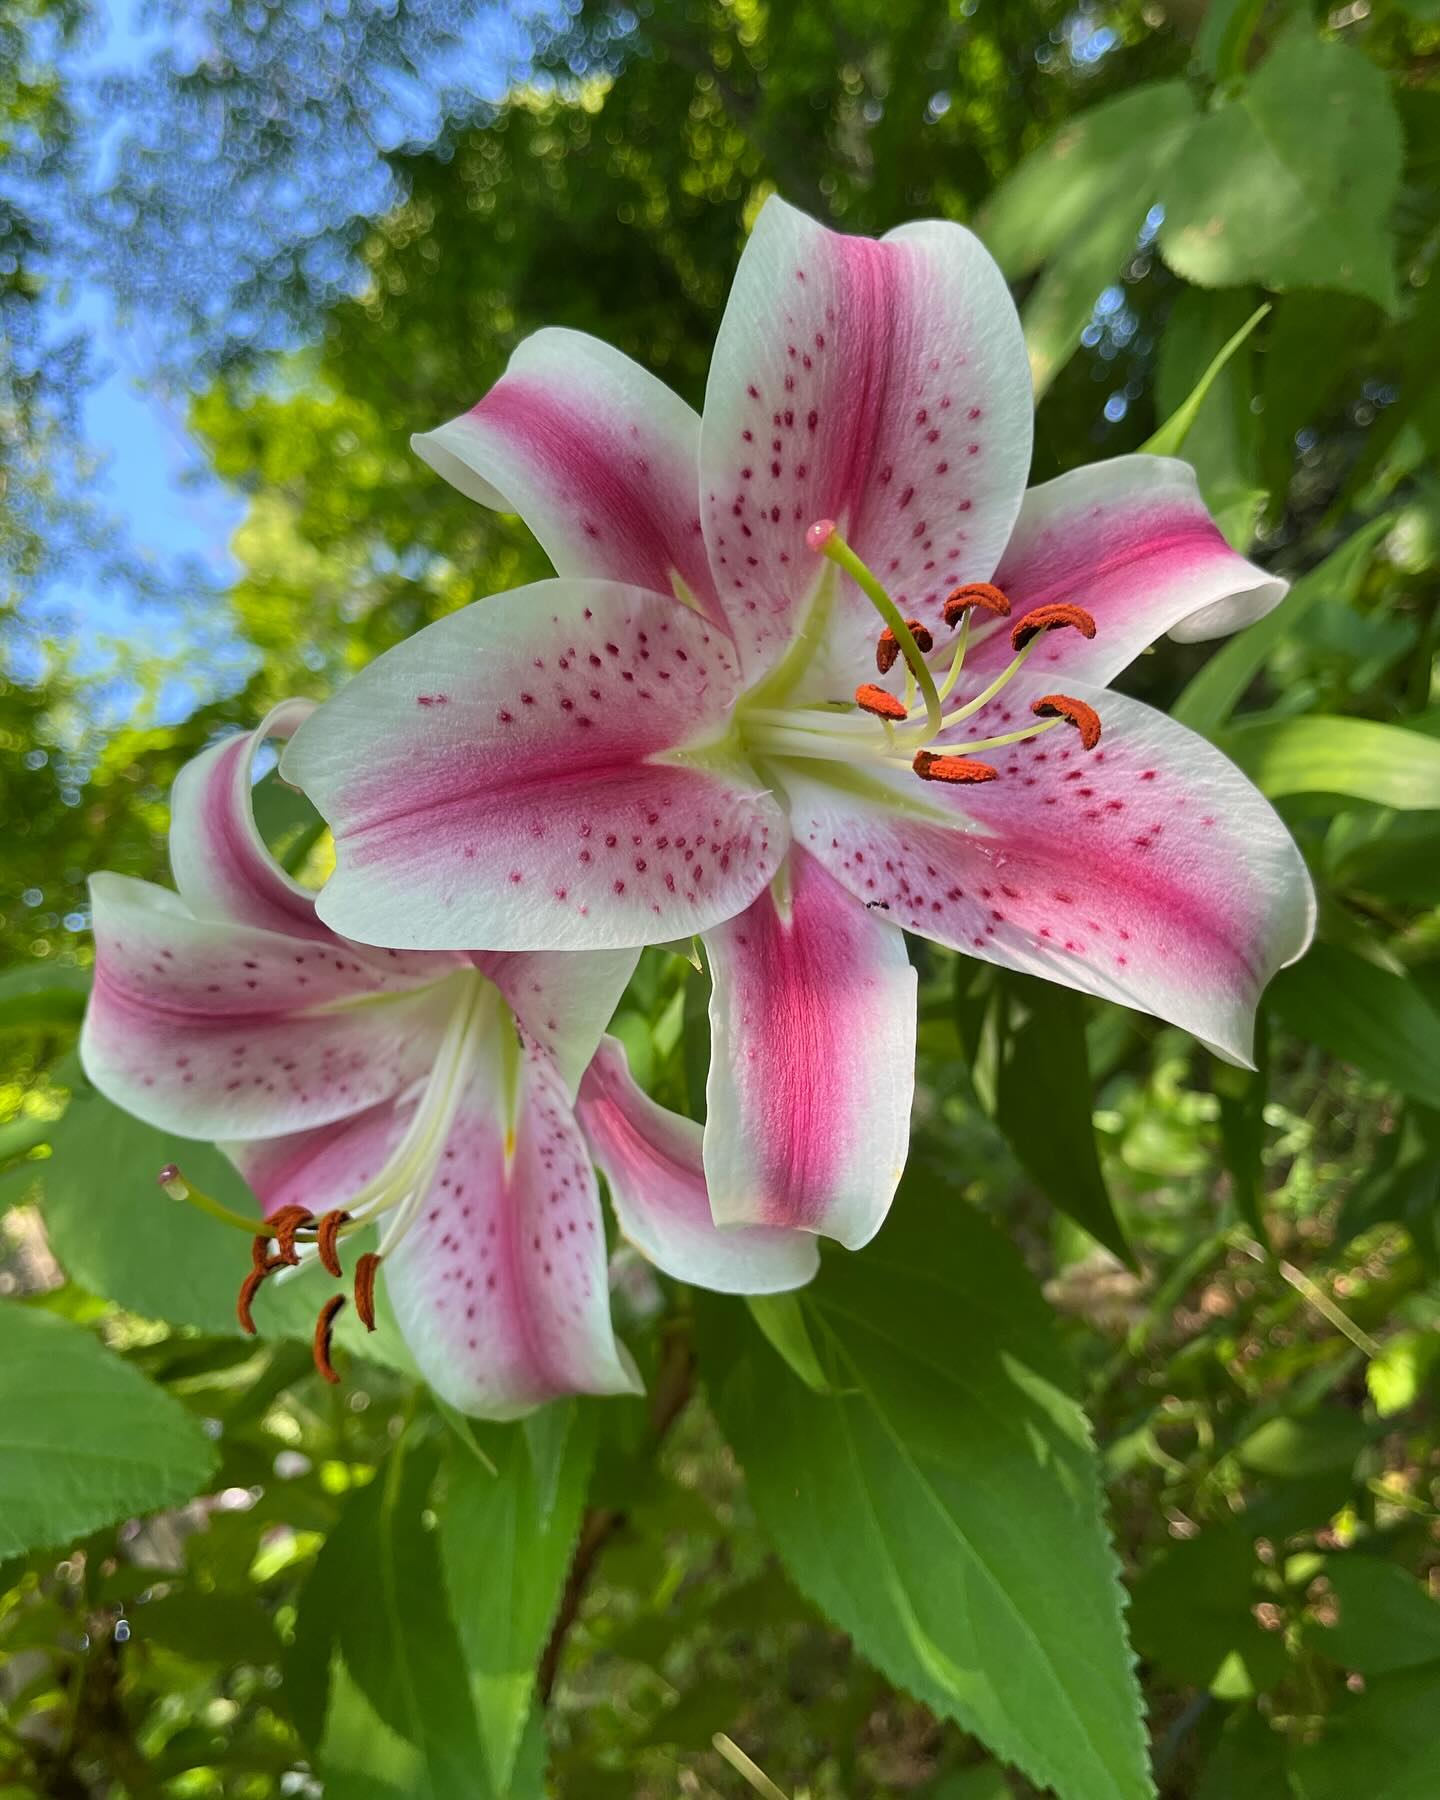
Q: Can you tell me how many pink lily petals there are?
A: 12